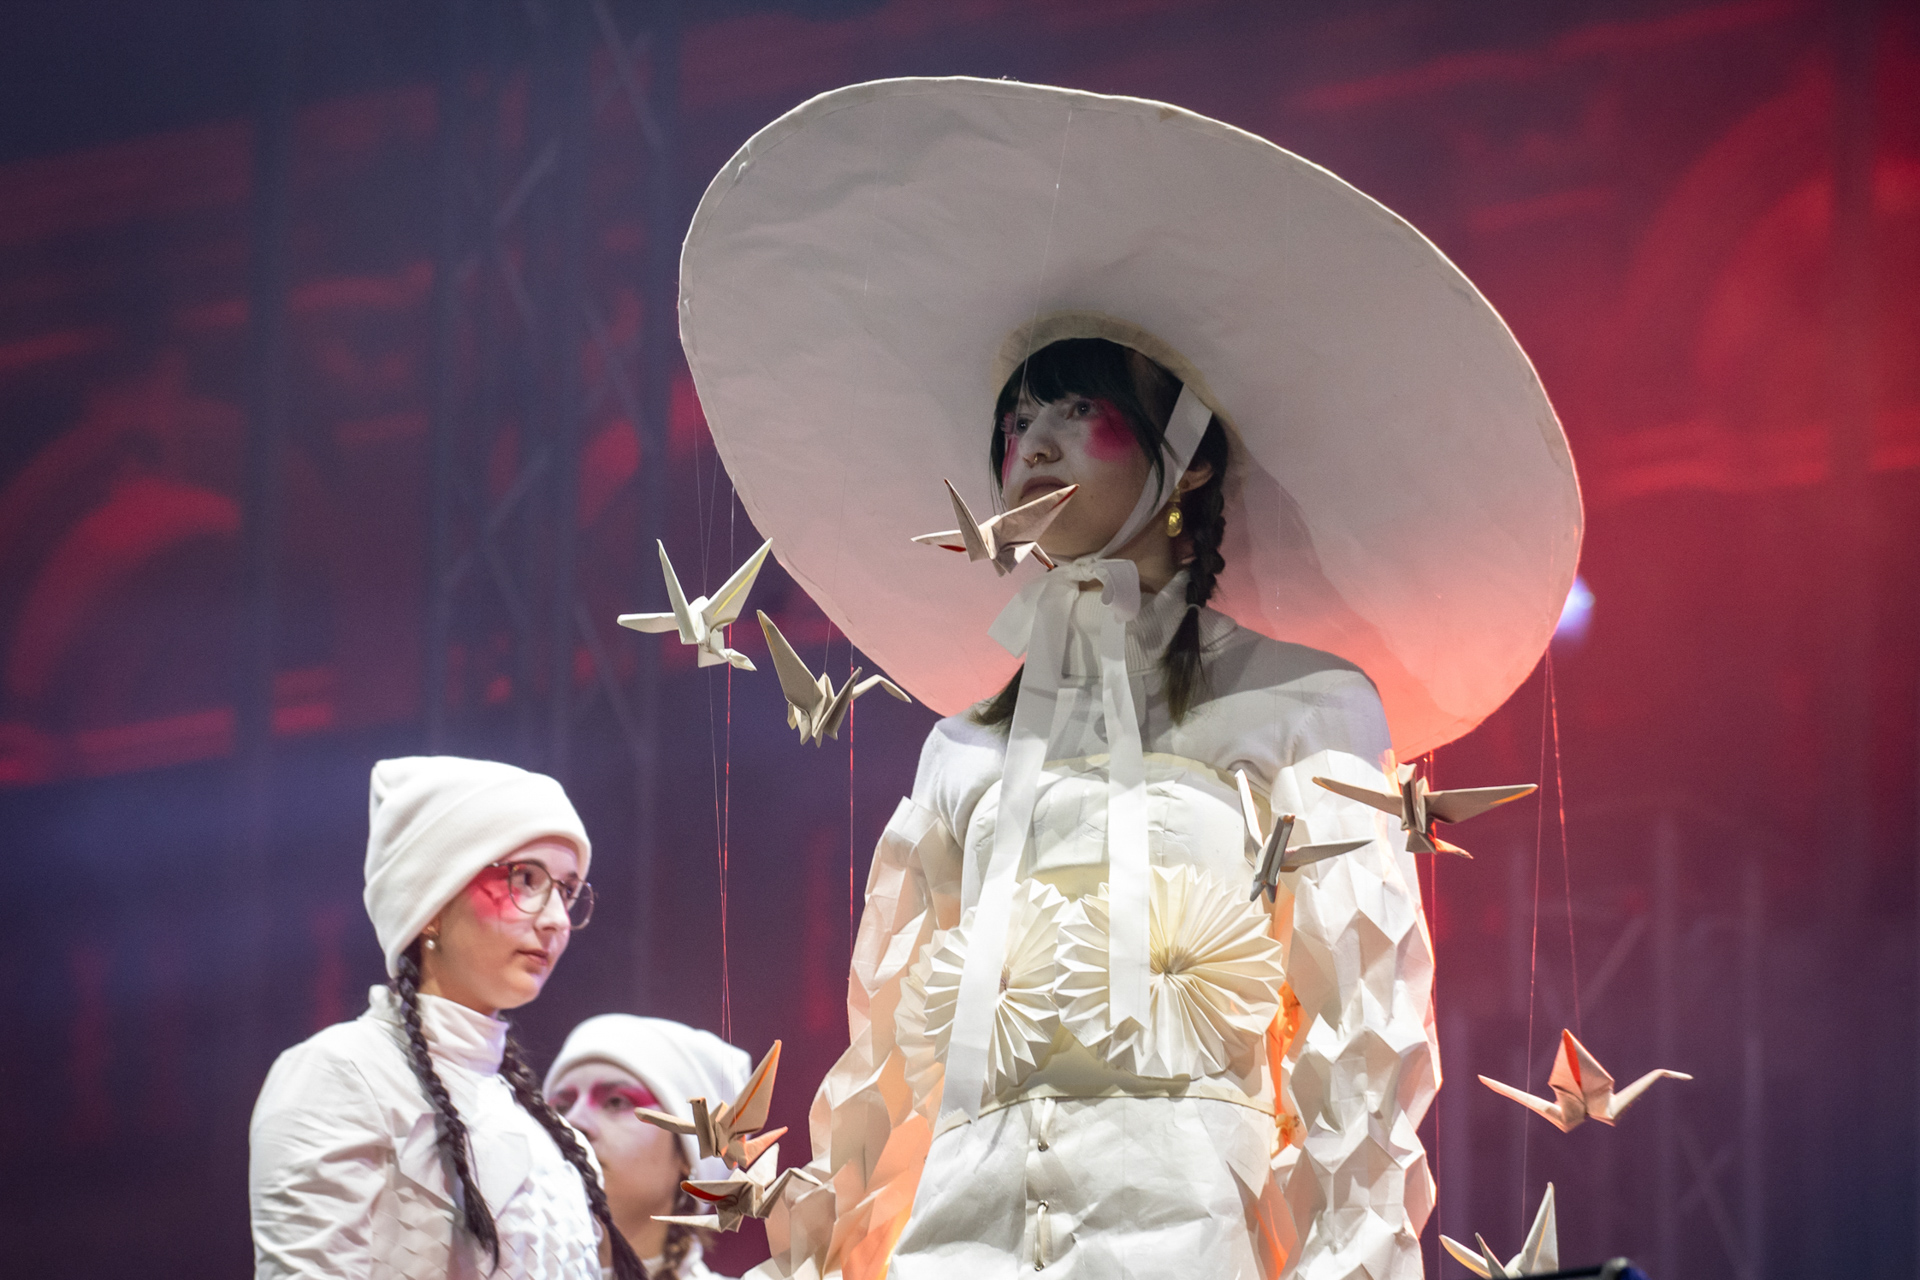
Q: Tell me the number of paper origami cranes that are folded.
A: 9